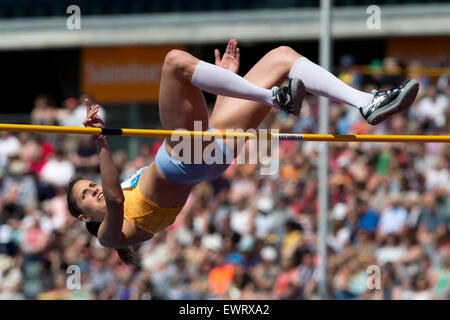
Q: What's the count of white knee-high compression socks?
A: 2